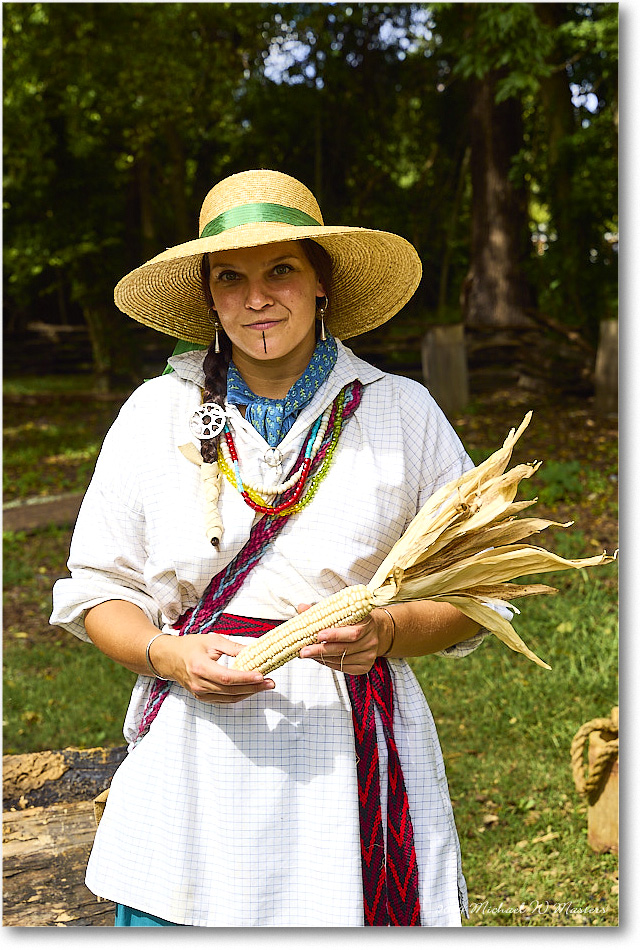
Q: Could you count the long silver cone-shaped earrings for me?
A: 2